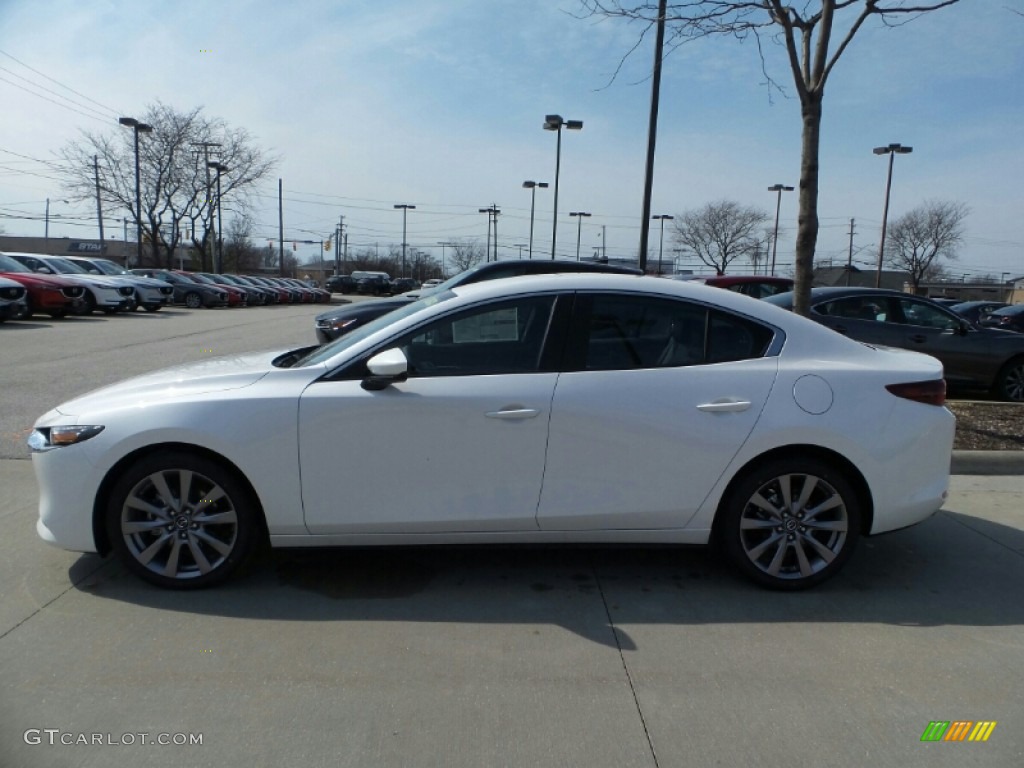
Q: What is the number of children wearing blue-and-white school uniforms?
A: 0